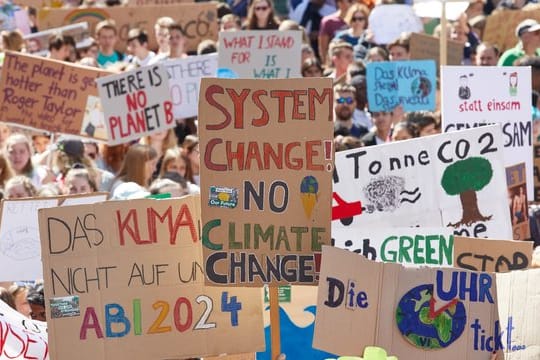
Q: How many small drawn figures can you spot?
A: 2